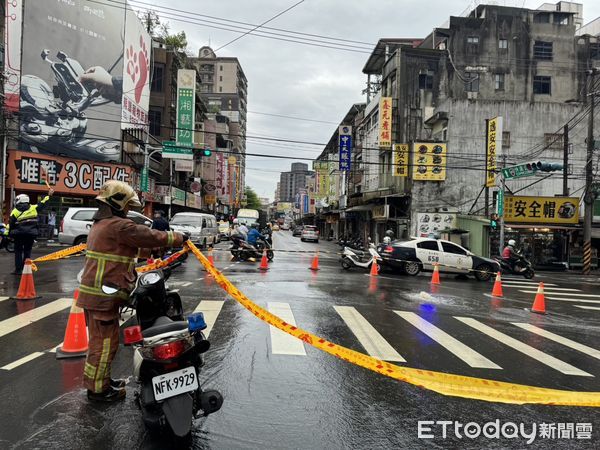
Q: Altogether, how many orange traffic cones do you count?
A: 9